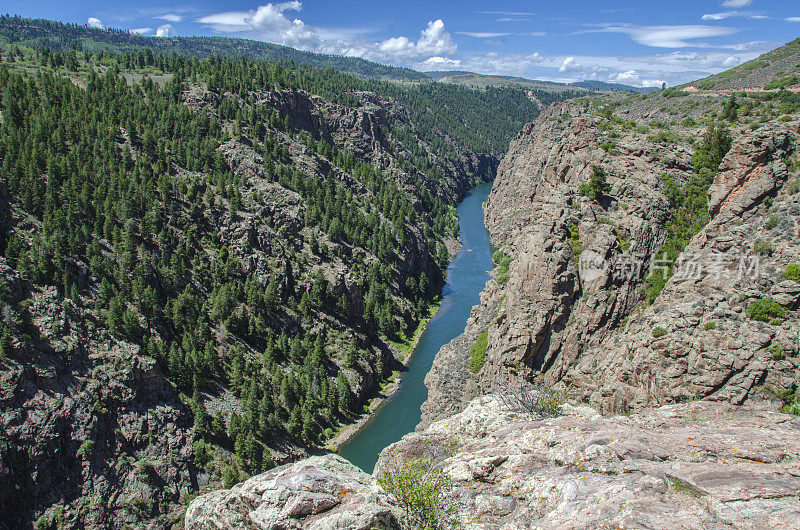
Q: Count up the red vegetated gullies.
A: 0